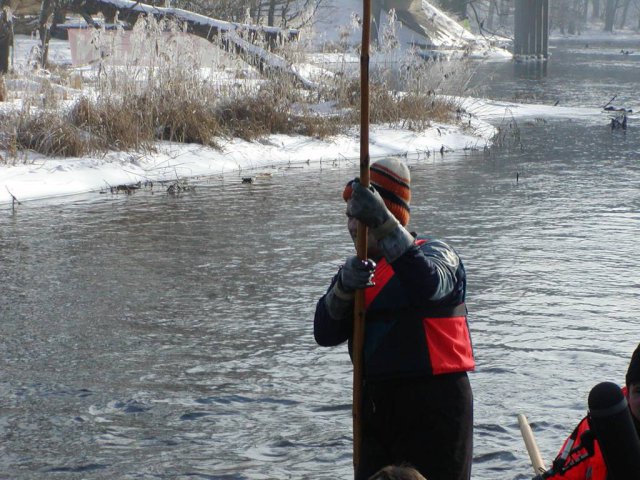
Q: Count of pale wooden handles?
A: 1